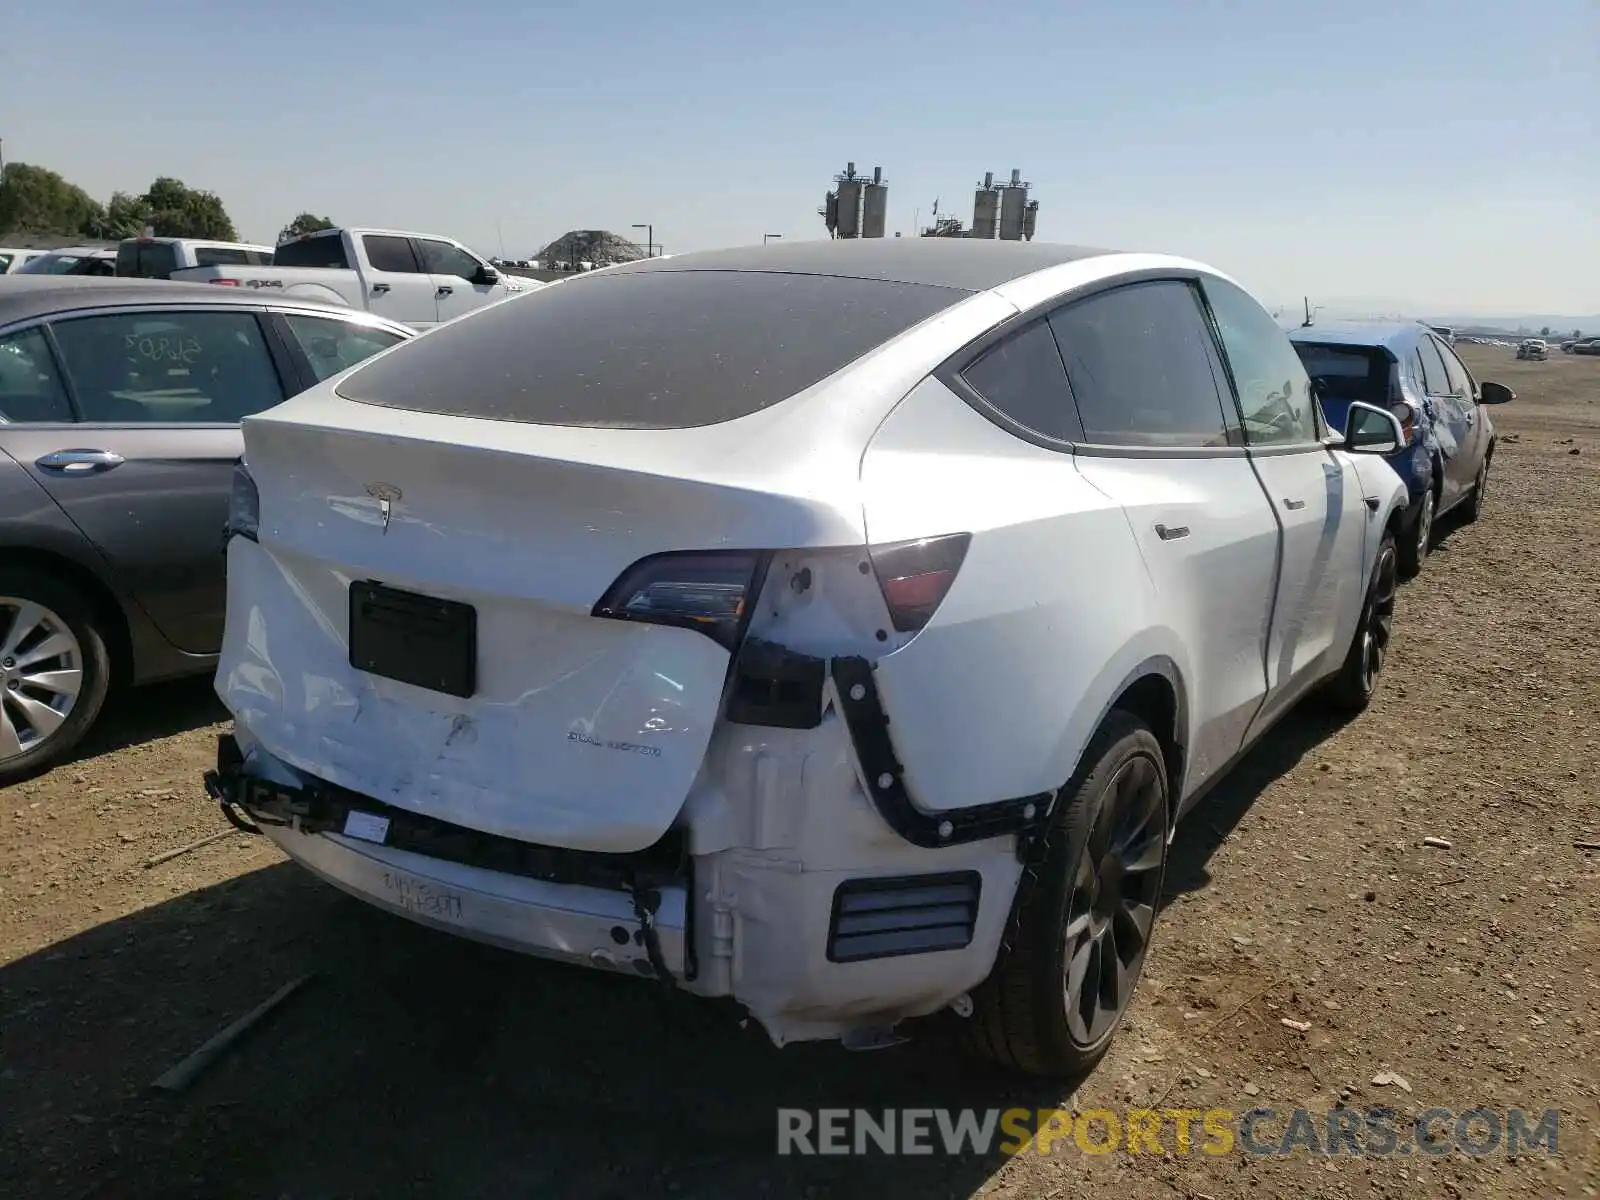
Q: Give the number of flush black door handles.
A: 2